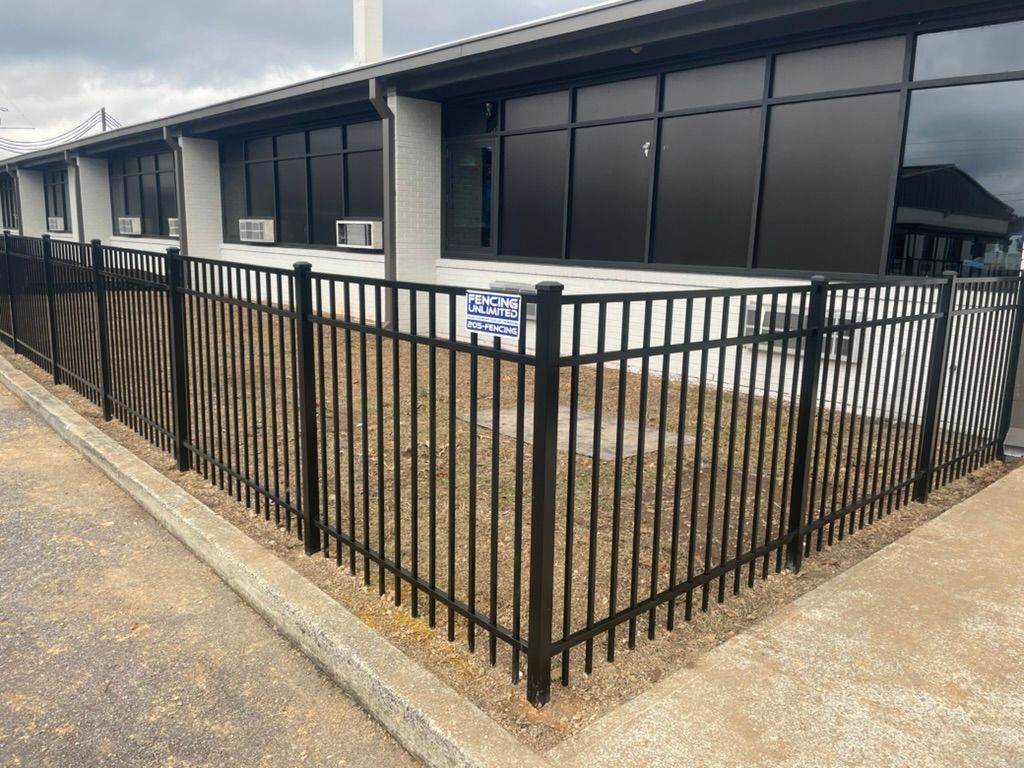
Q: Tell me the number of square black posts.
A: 9